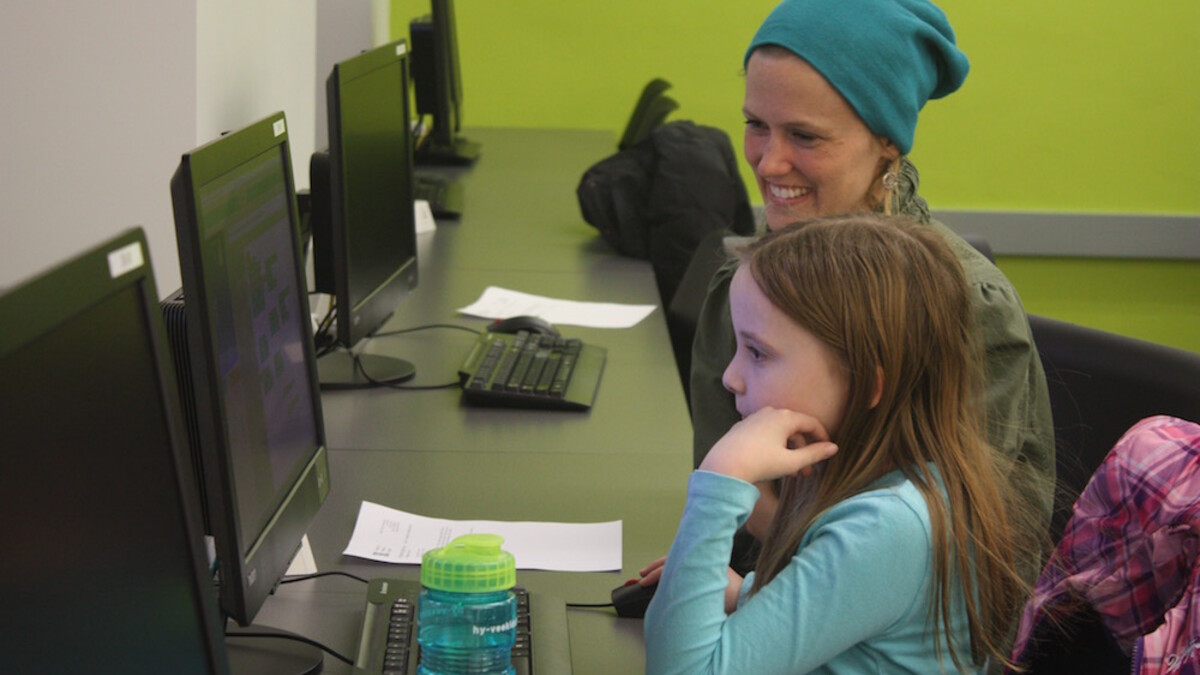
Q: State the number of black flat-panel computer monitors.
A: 4